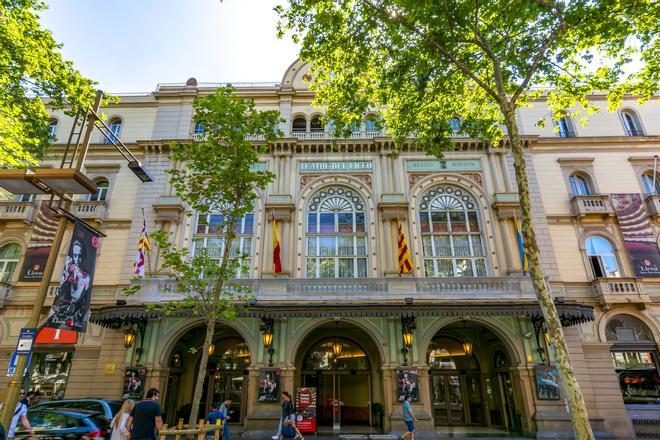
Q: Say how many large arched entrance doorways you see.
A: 3